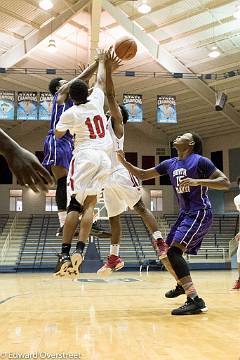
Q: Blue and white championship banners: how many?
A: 5